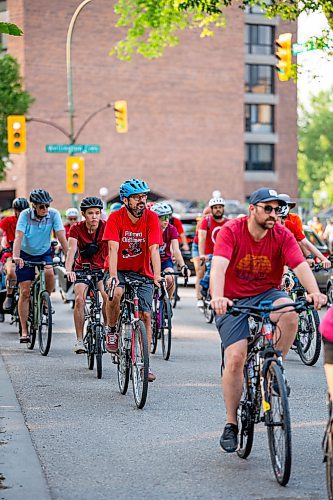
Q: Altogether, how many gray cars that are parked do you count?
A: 1